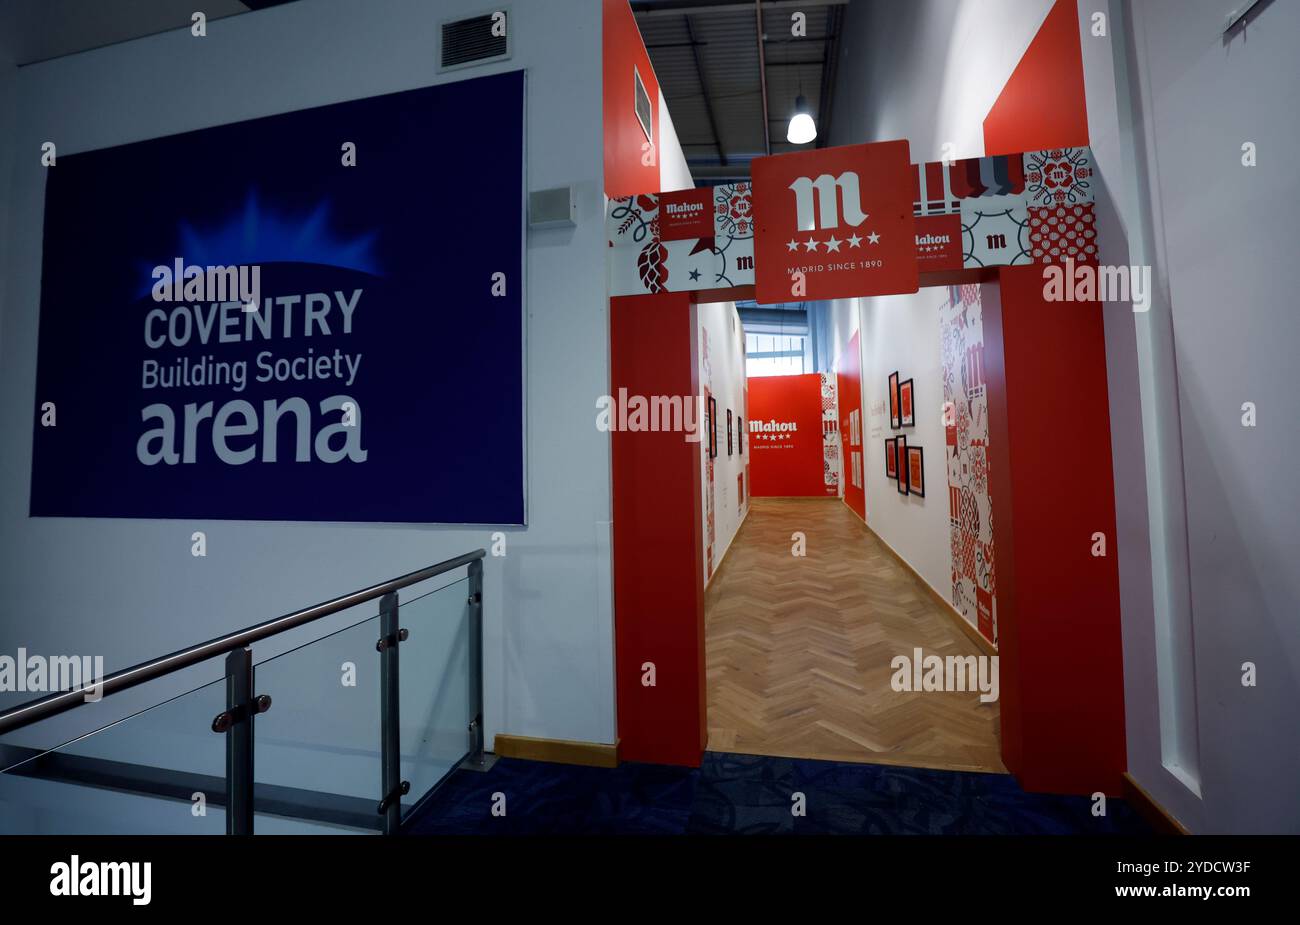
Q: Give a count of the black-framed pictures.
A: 8